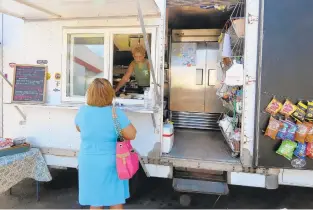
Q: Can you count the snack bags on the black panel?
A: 12